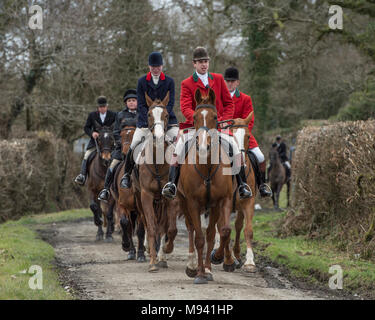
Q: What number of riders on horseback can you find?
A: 6